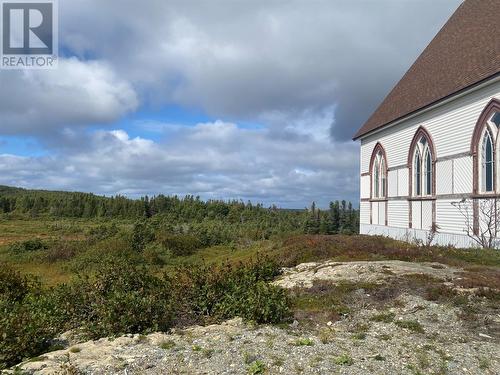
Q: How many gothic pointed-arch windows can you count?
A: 3